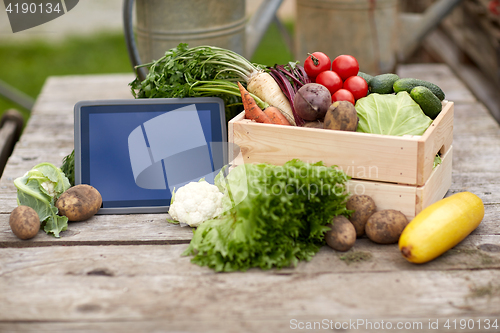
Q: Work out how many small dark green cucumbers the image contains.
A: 4